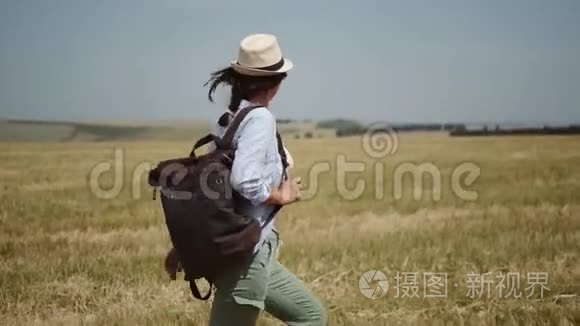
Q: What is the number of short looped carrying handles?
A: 1